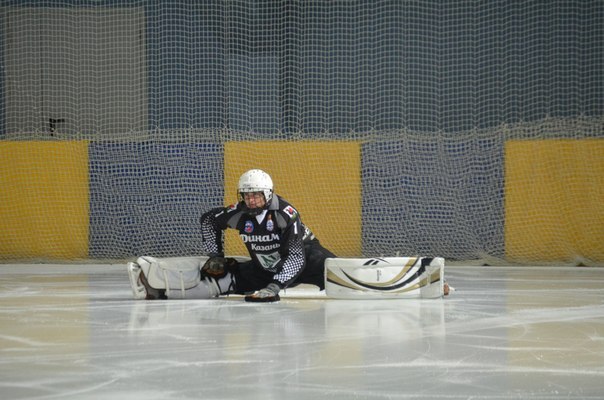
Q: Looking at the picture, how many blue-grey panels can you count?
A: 2